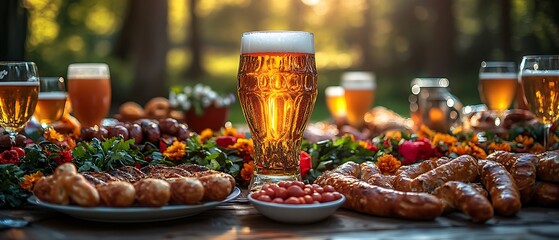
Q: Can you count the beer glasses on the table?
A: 8